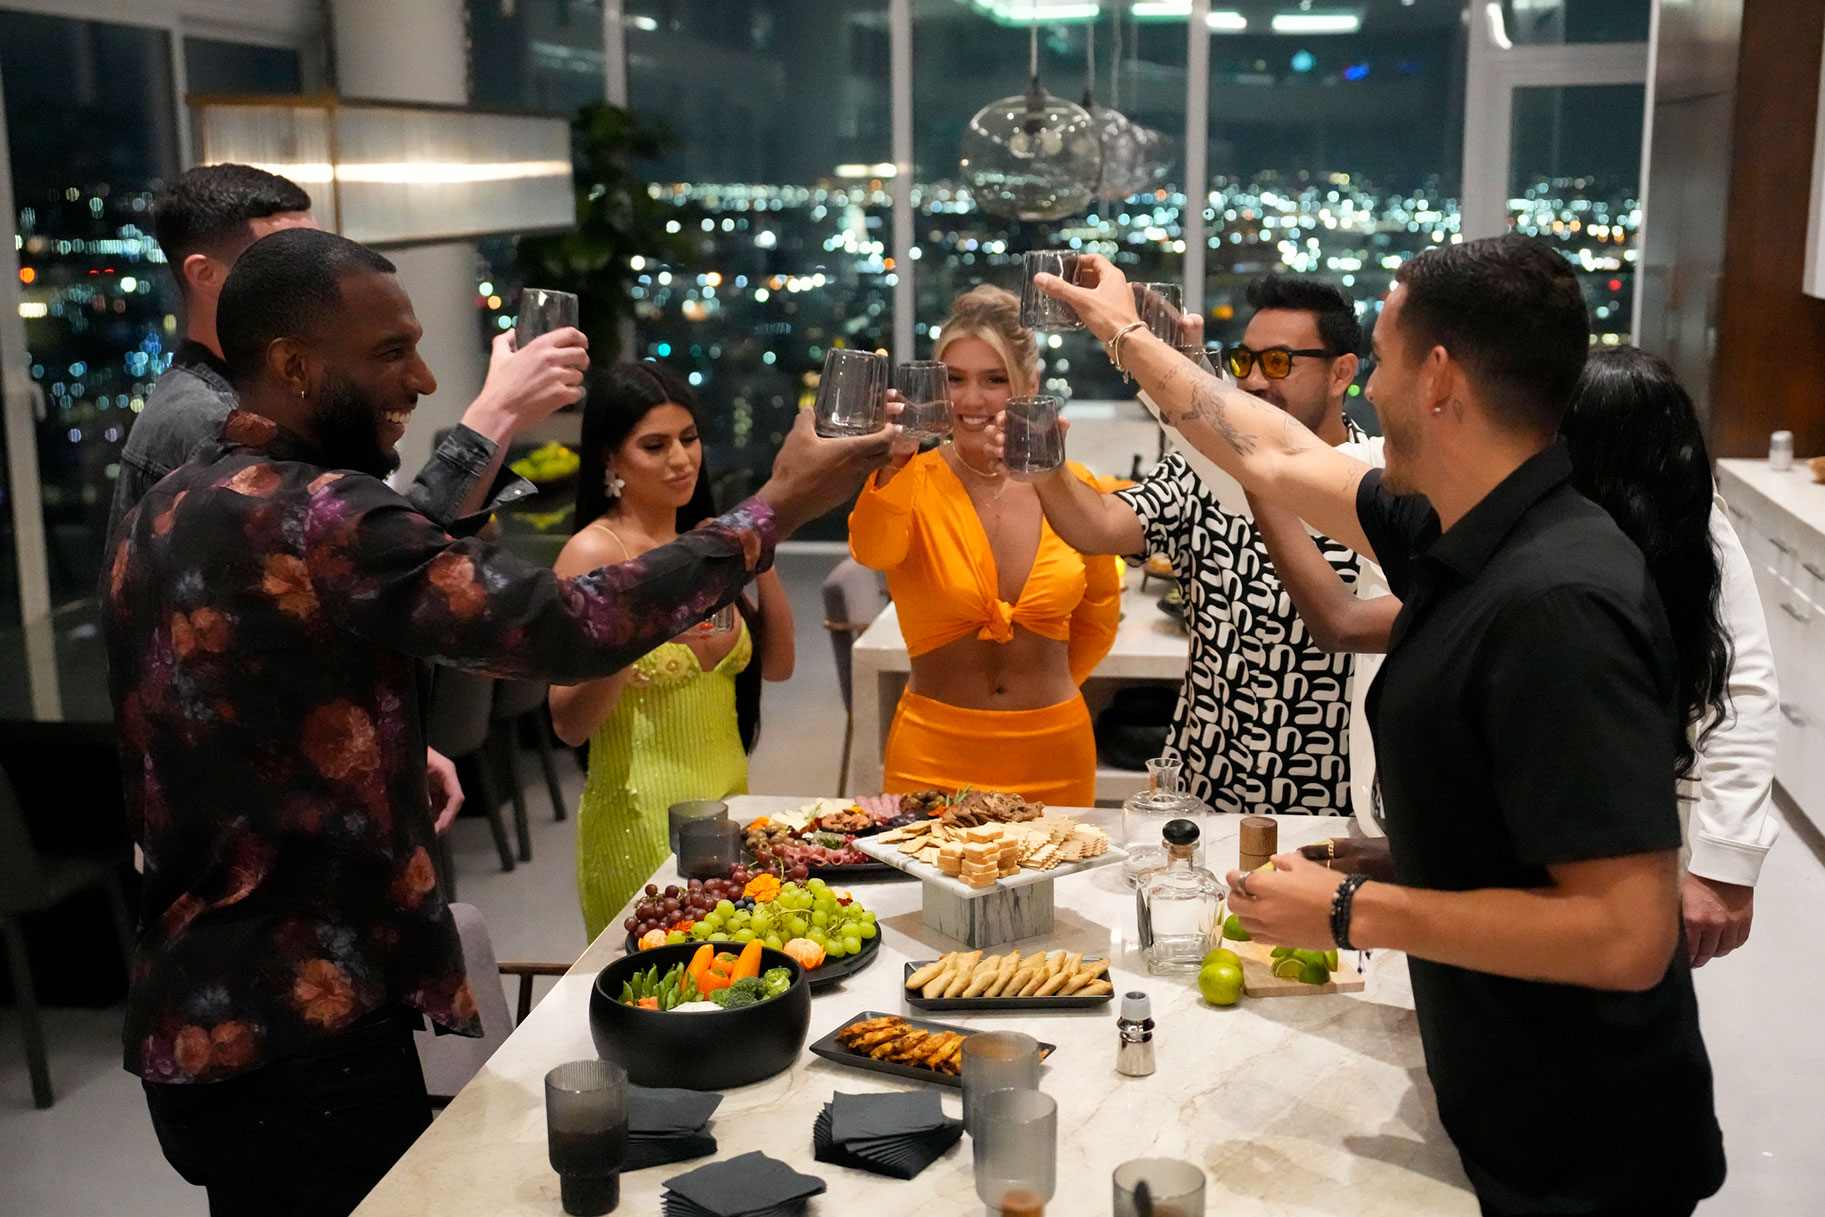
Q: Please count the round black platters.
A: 2